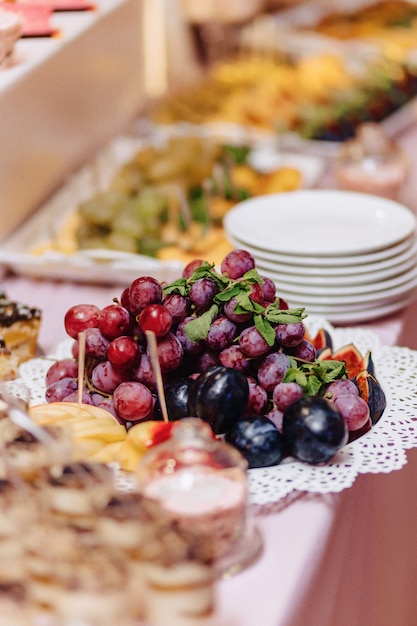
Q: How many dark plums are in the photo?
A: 4